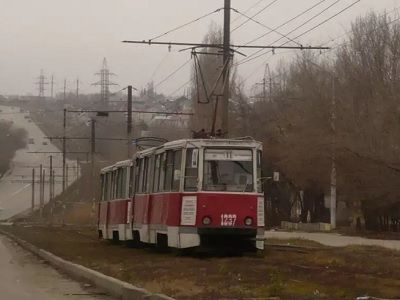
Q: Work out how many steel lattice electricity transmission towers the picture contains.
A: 3